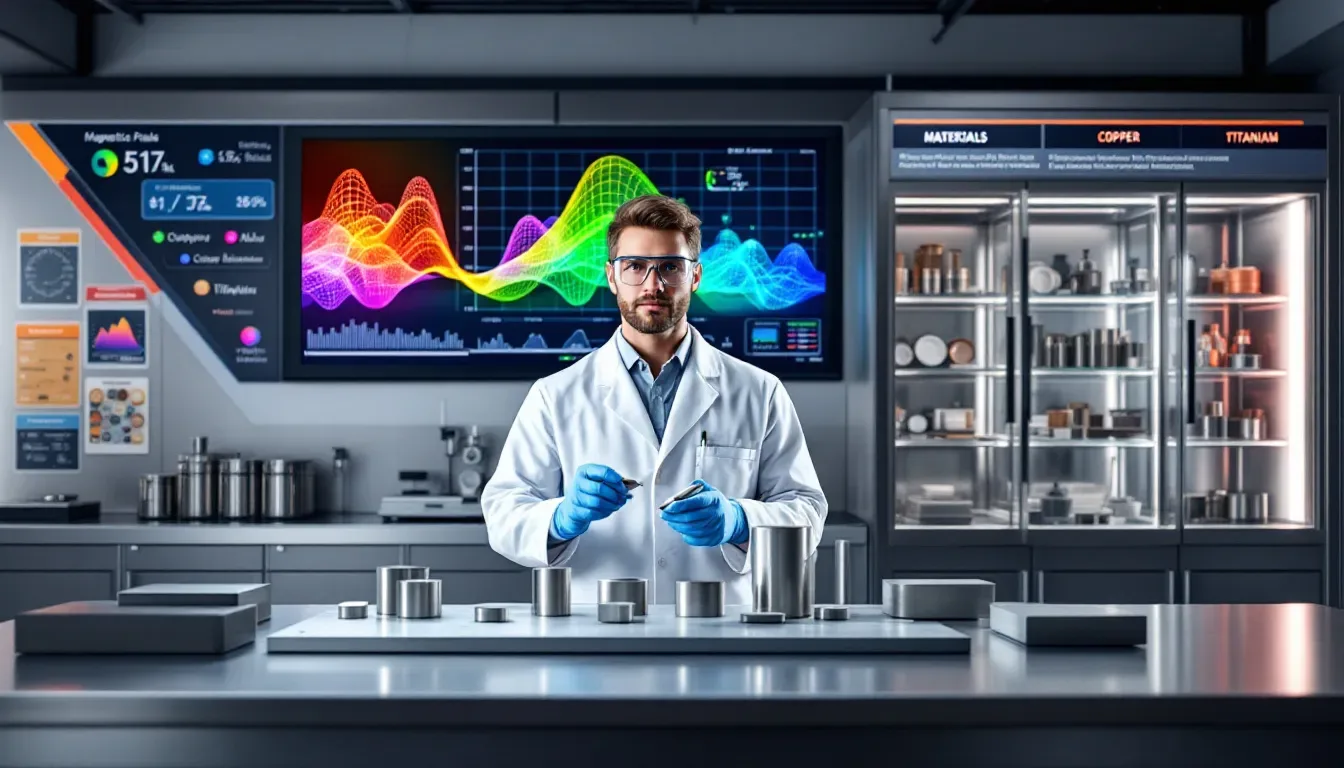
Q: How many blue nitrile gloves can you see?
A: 2